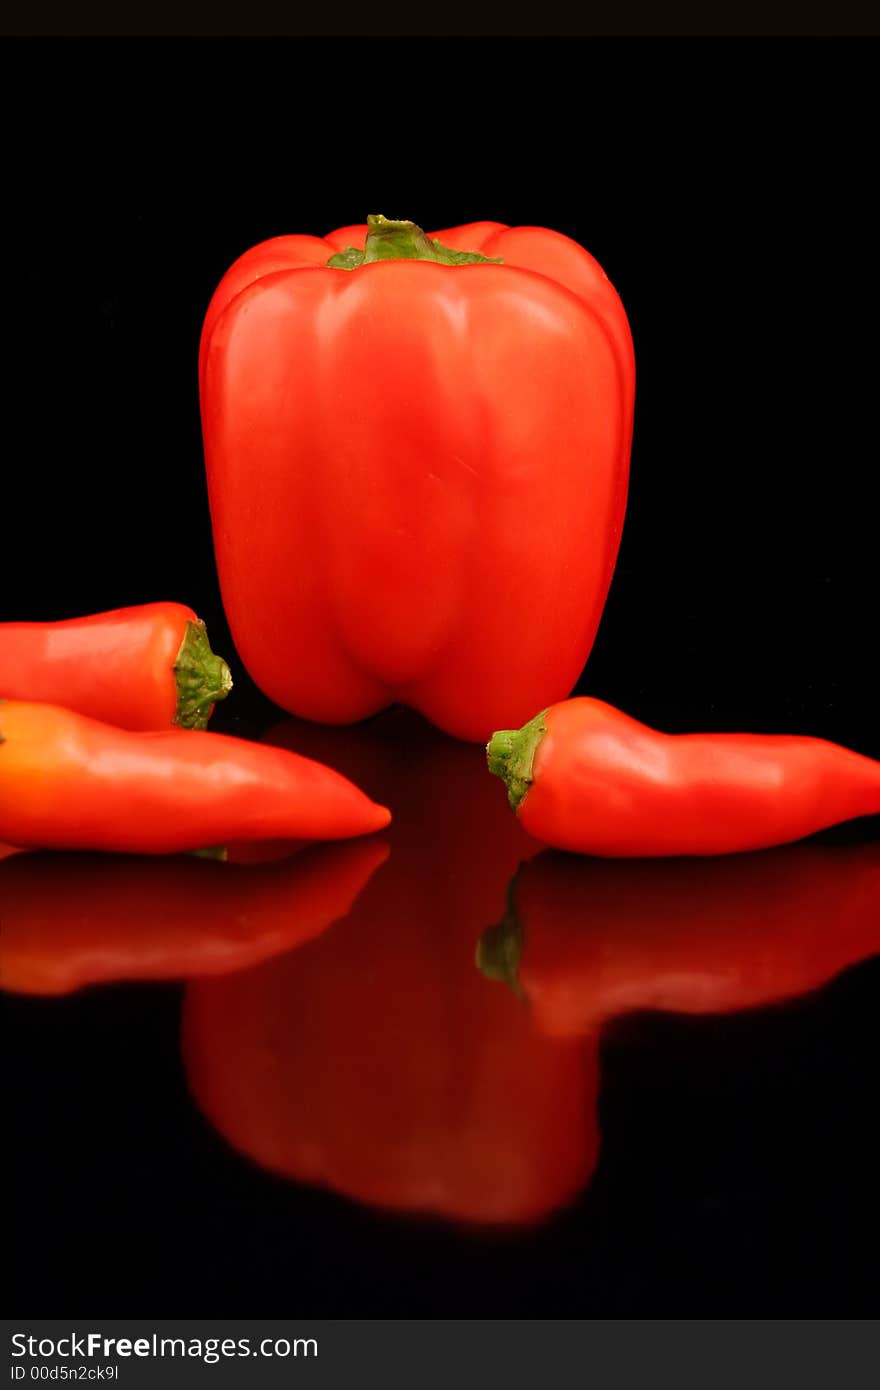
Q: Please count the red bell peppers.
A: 1